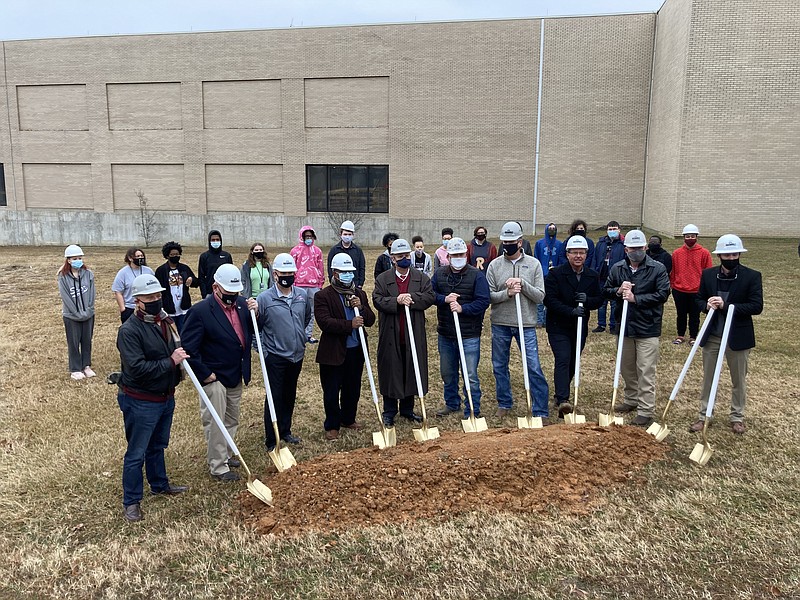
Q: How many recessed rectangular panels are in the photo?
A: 7